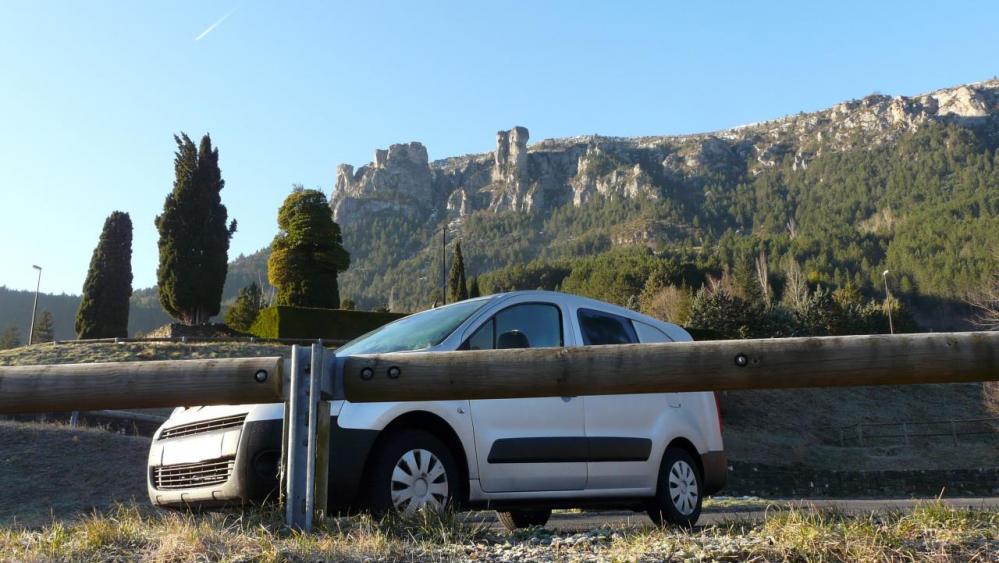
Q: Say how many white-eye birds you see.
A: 0